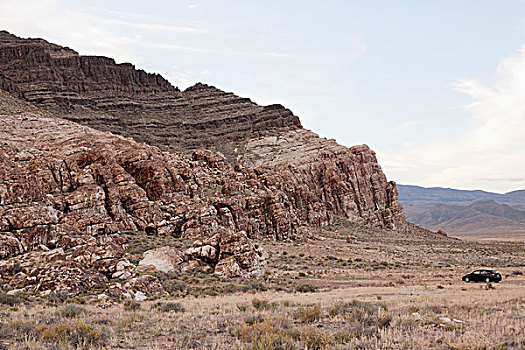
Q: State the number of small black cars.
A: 1